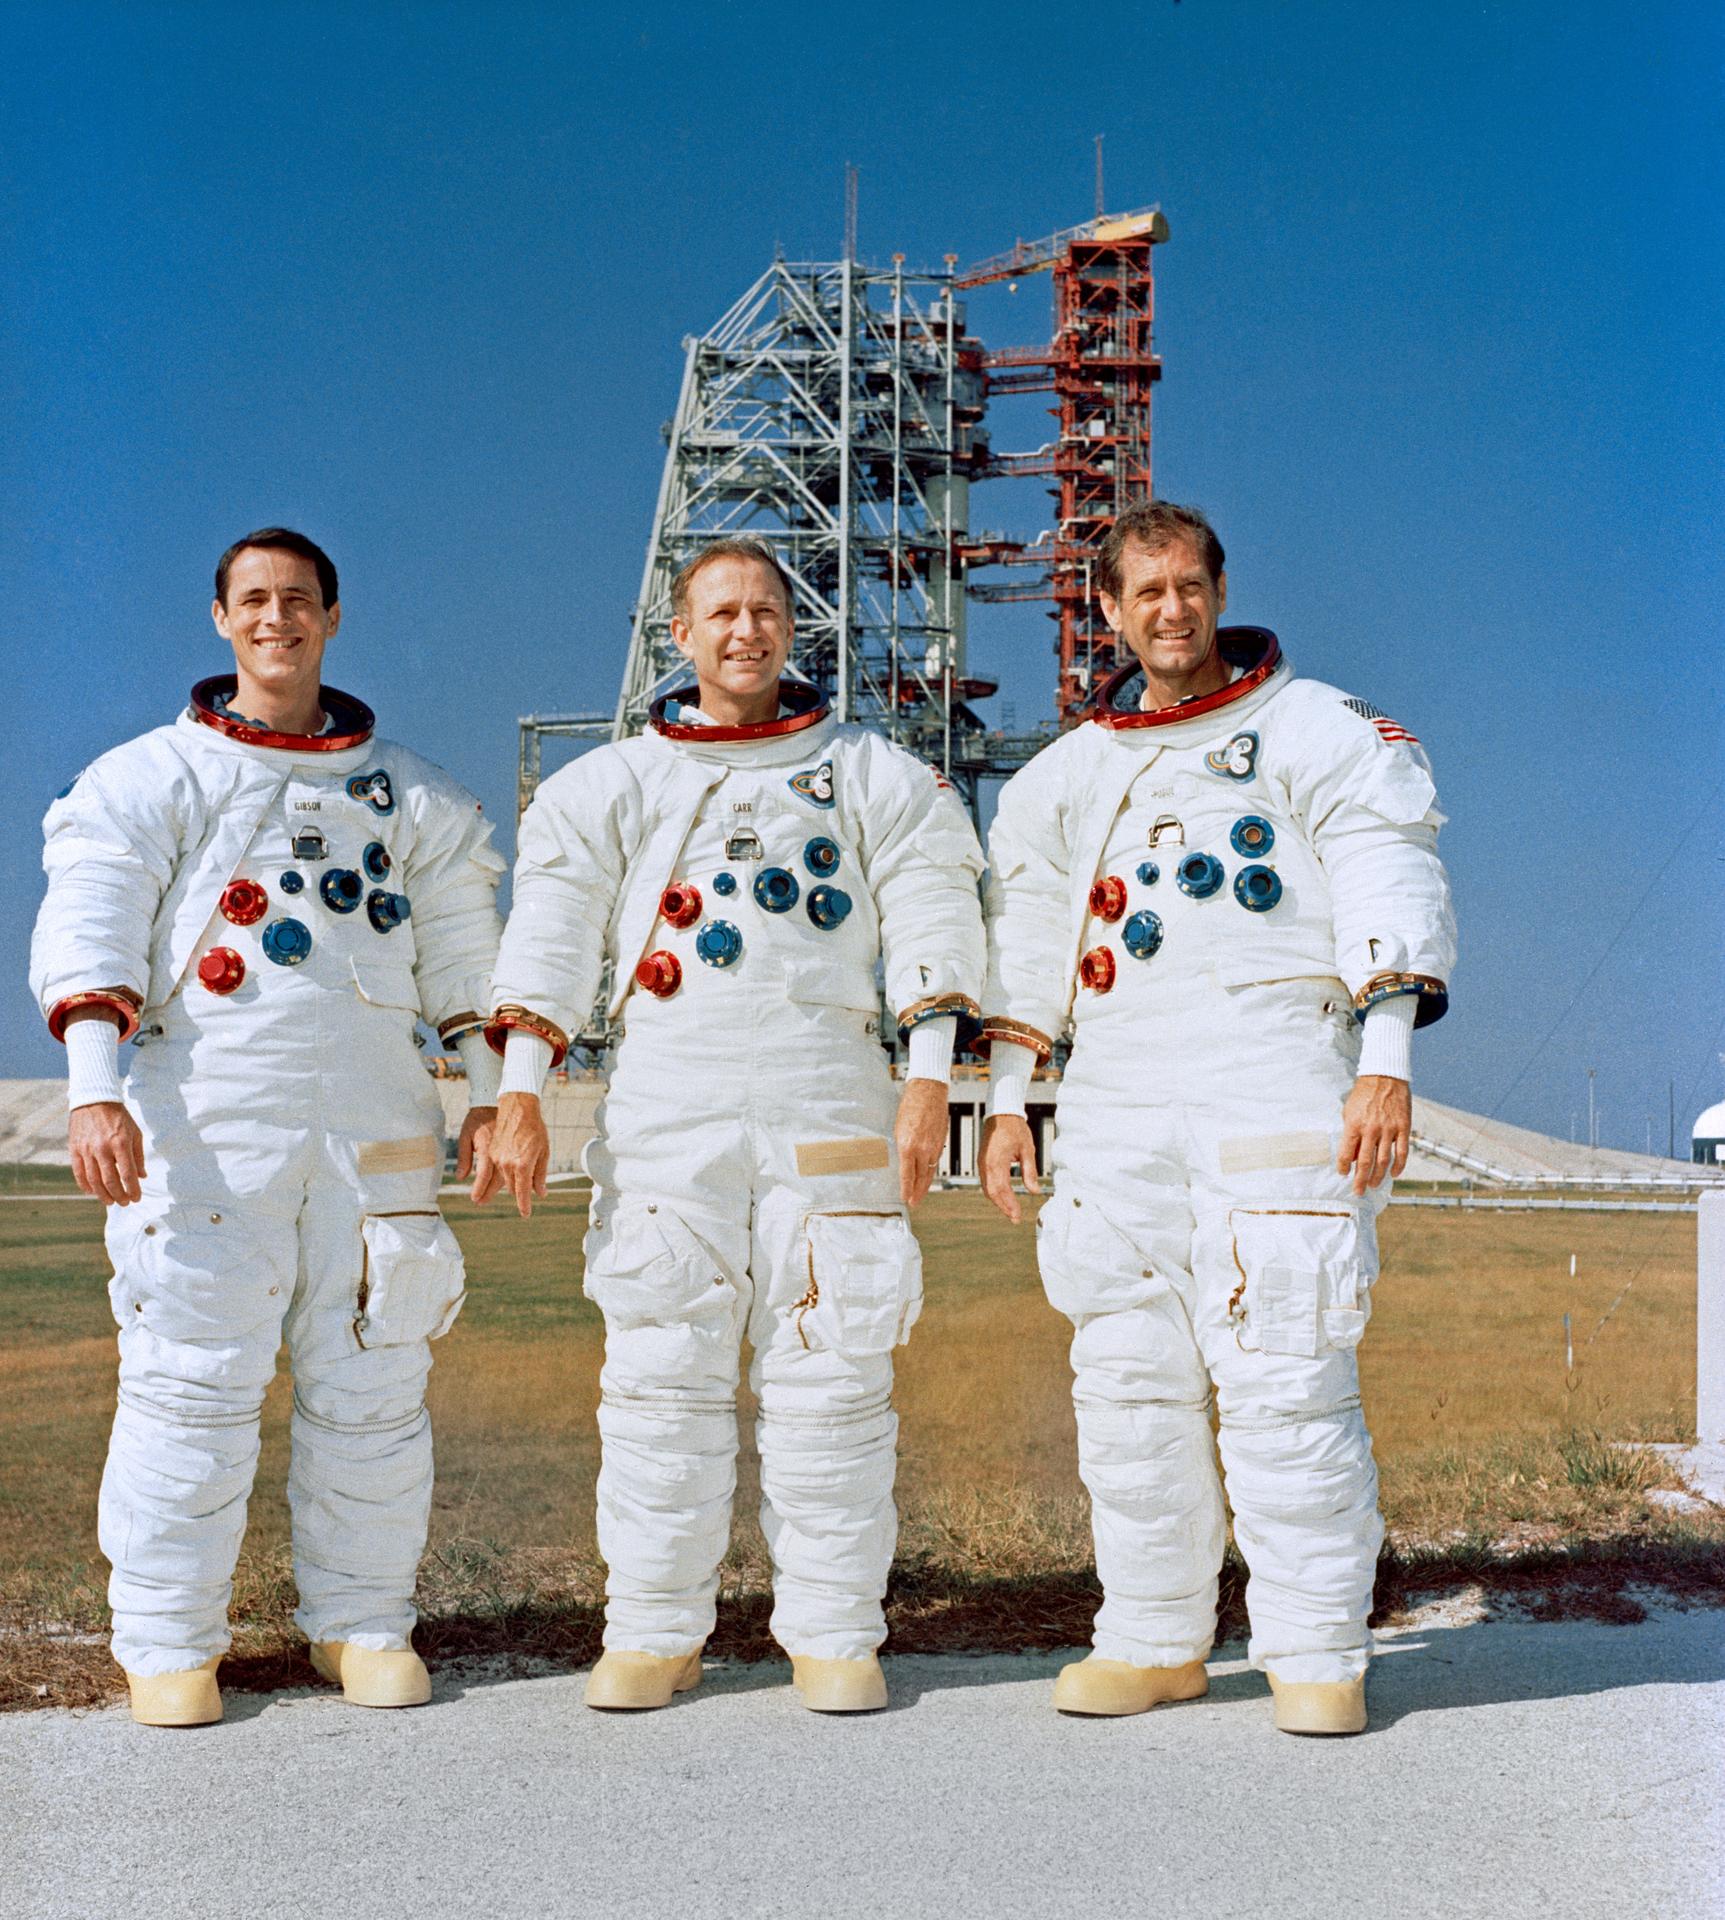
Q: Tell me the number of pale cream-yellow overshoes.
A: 6